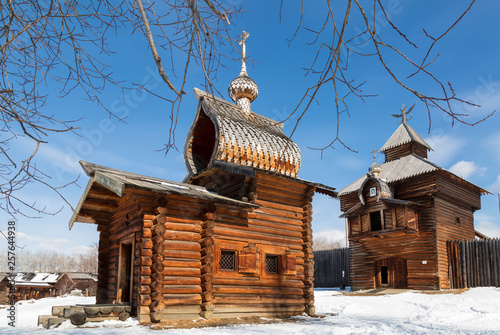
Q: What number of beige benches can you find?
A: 0